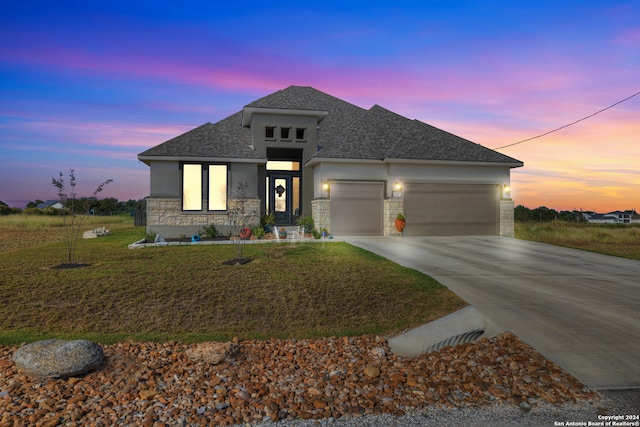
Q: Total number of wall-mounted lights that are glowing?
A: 3